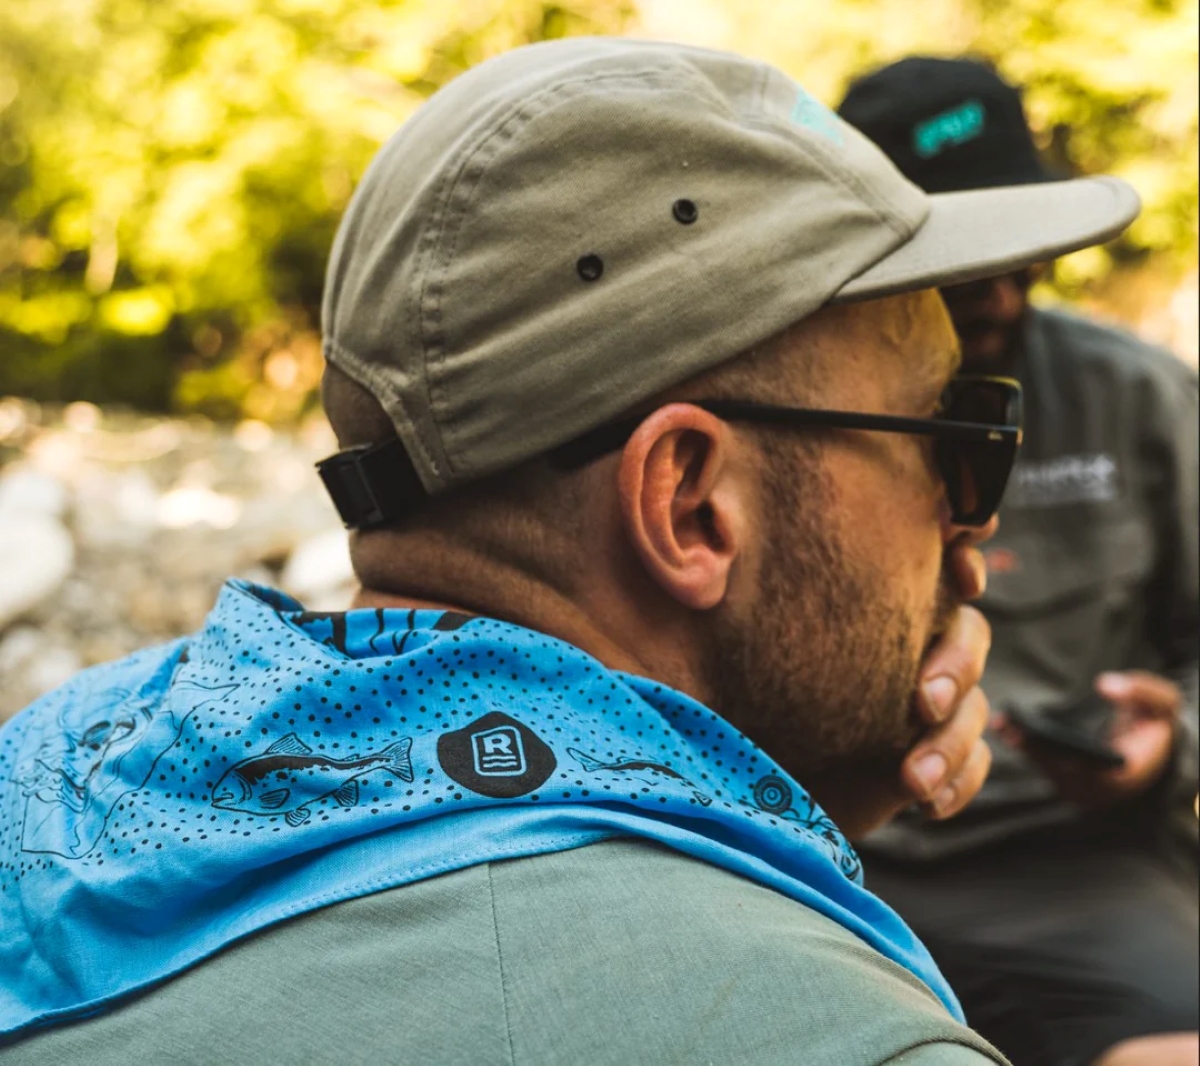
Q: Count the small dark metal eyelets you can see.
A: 2